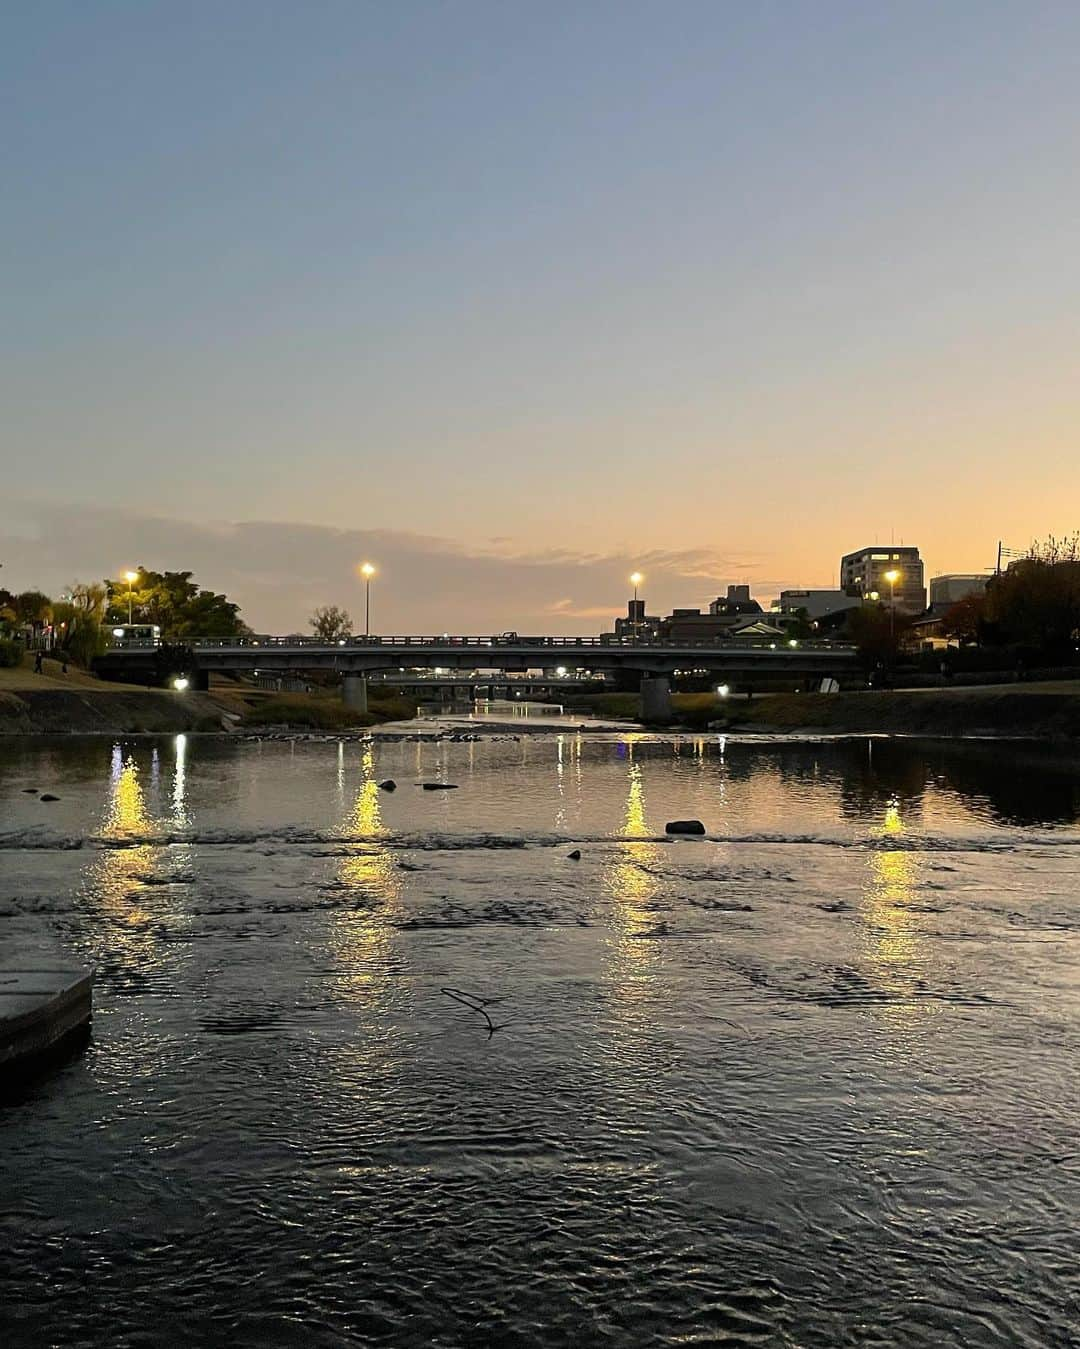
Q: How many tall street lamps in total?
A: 4